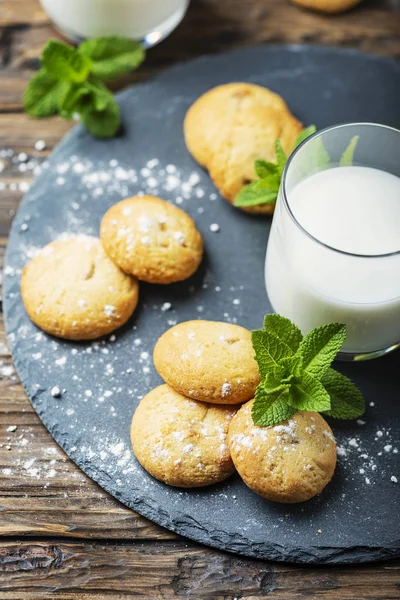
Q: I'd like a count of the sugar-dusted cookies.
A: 5